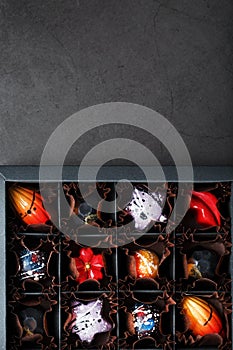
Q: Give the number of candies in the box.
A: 12